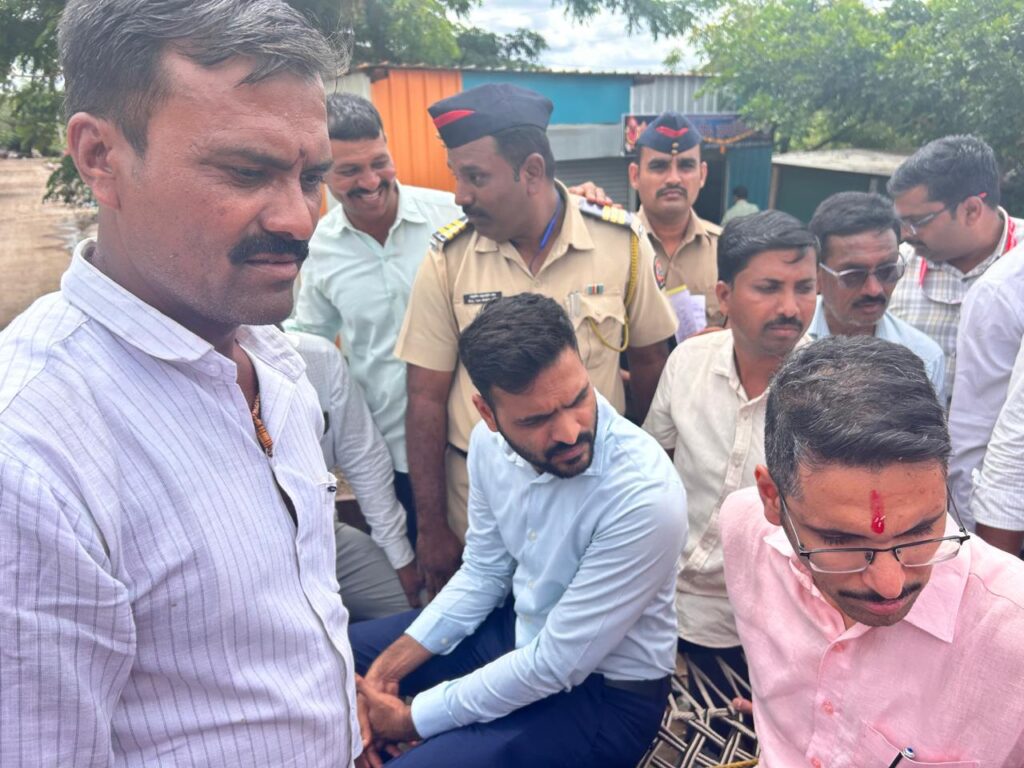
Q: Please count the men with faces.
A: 9